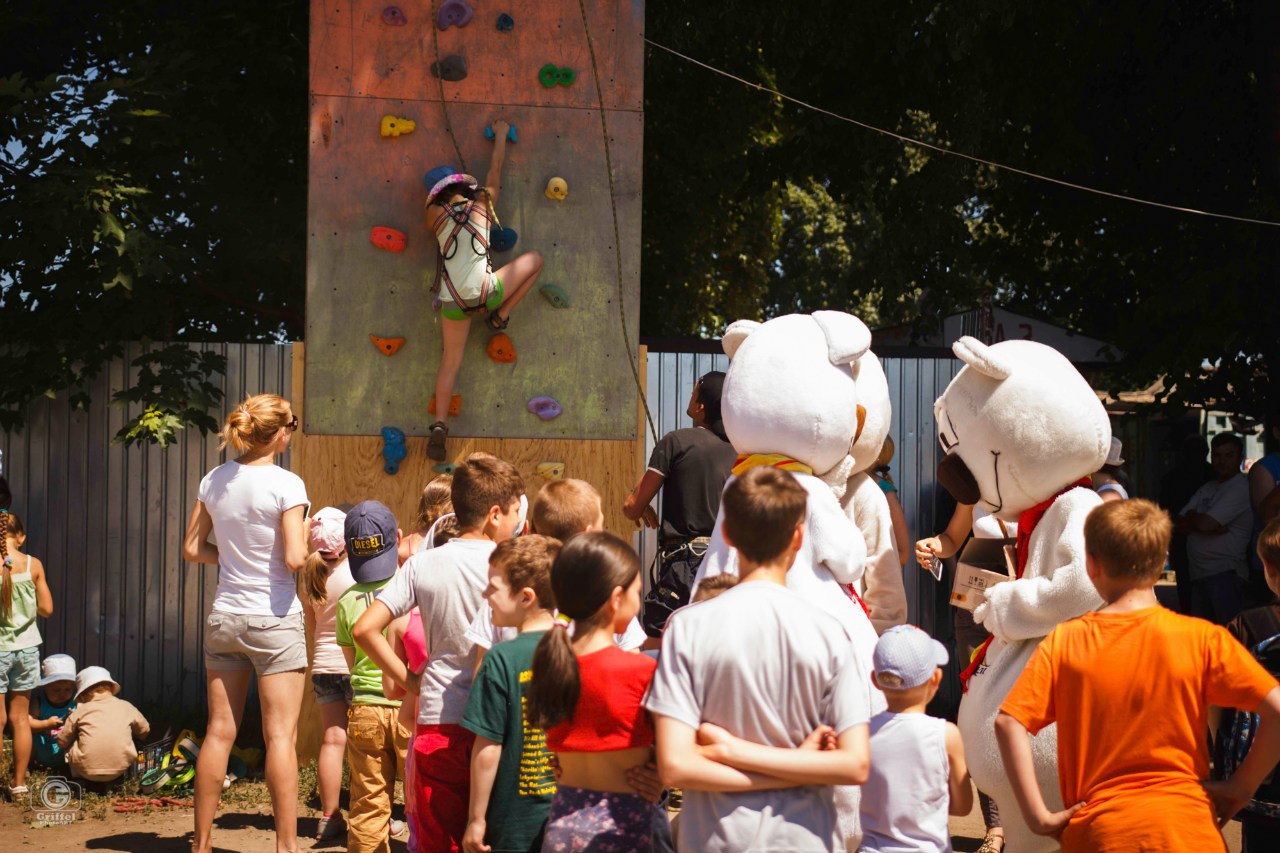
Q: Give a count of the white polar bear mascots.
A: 3